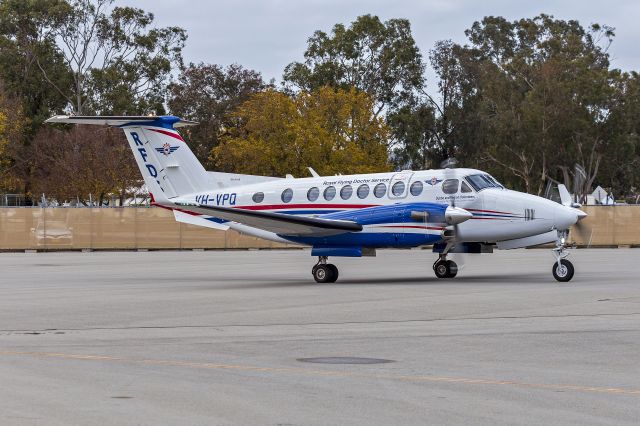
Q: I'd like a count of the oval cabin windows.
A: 9